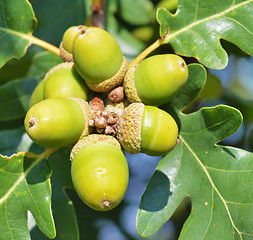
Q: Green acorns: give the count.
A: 8